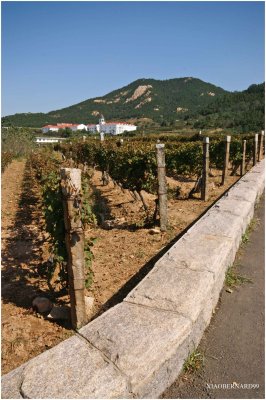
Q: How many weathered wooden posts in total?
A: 7